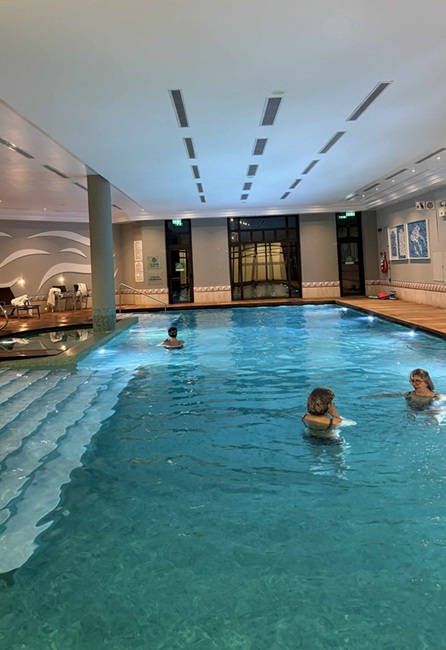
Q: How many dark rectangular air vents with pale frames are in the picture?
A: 15